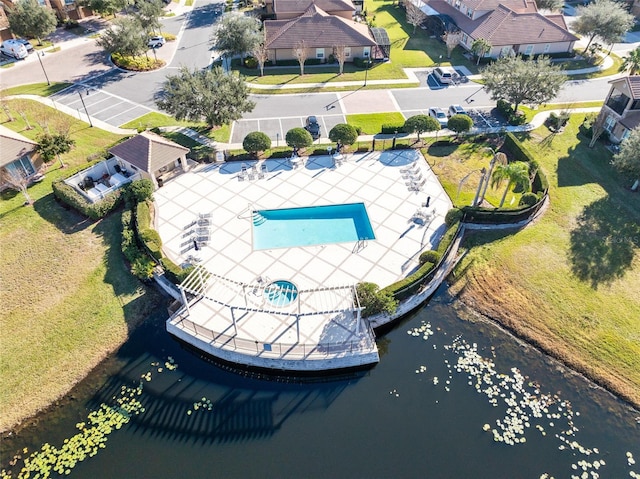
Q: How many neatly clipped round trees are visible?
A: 5